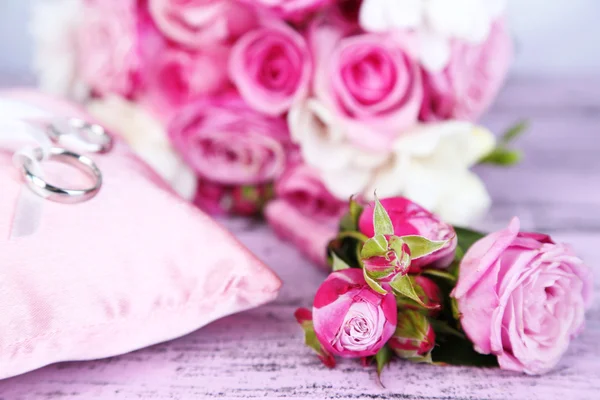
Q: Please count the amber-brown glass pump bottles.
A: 0